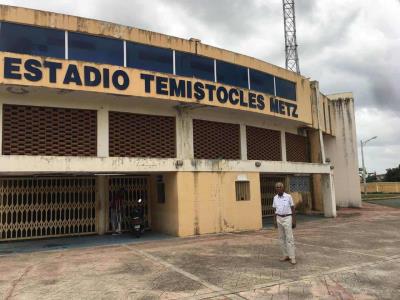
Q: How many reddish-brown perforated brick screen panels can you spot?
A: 5